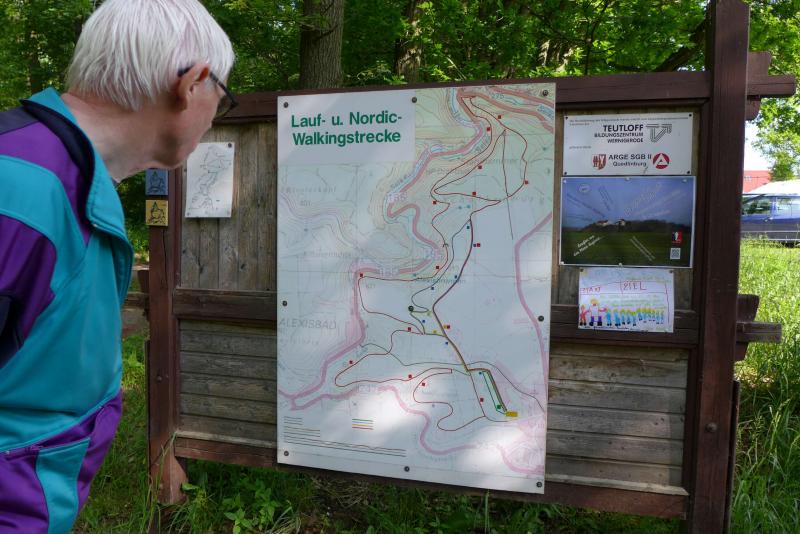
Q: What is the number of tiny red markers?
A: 15